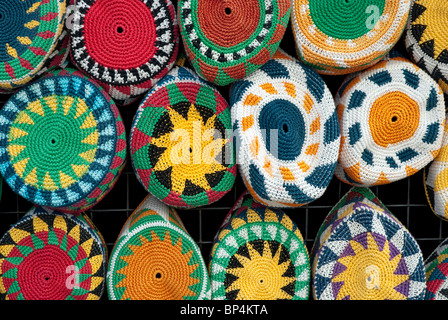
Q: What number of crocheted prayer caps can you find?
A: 15